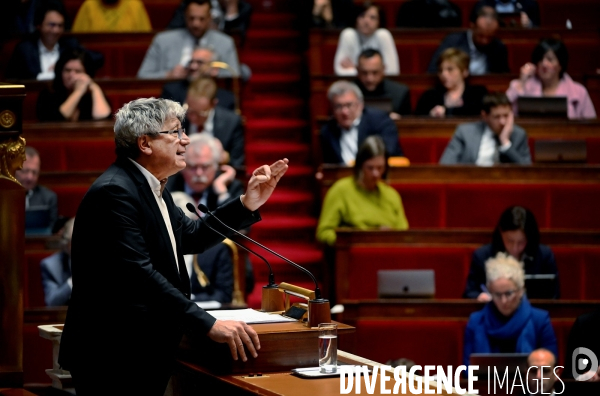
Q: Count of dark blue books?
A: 0